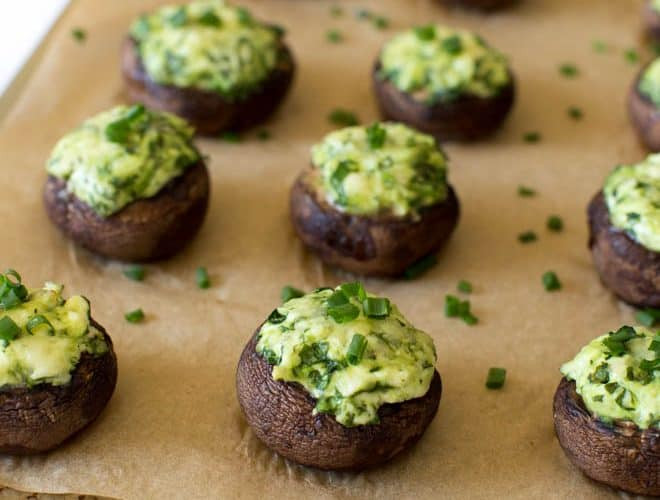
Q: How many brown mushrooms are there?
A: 11